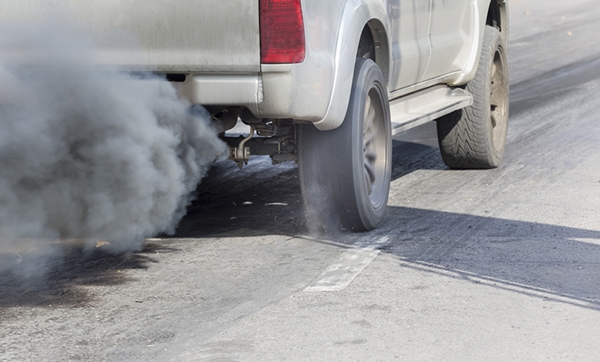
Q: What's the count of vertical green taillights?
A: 0